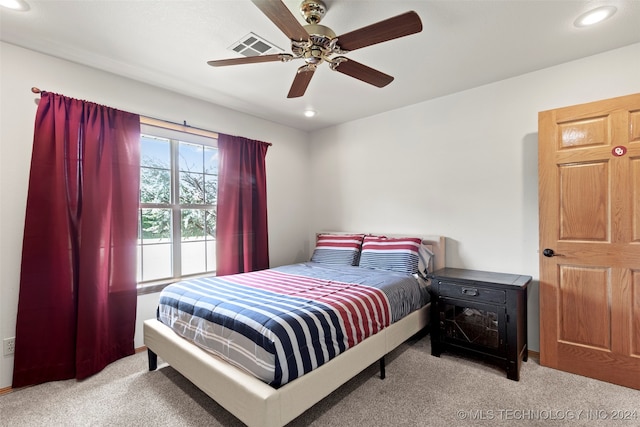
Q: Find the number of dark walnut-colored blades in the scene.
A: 5